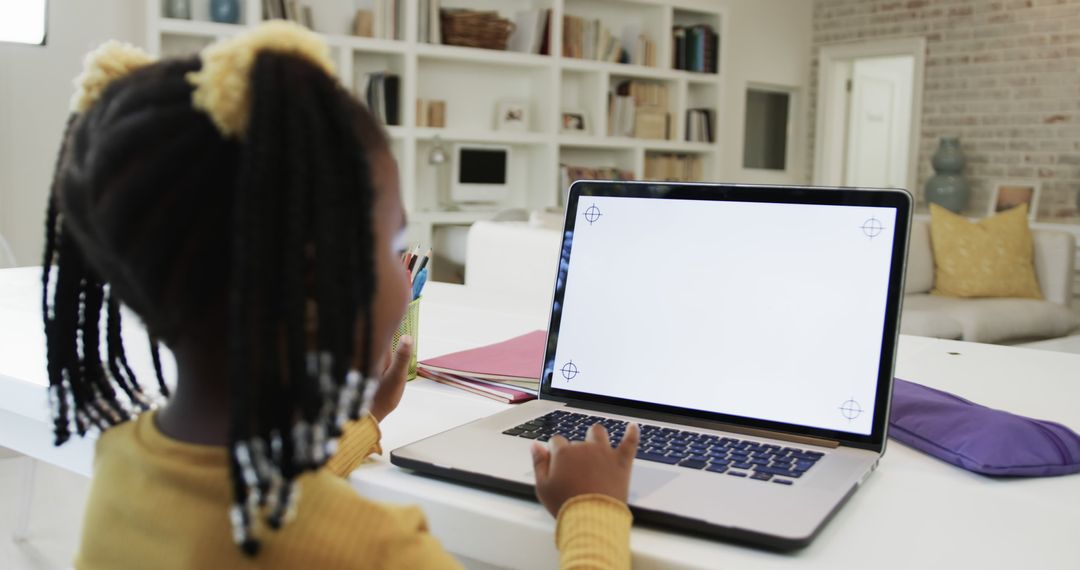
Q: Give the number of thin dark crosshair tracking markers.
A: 4